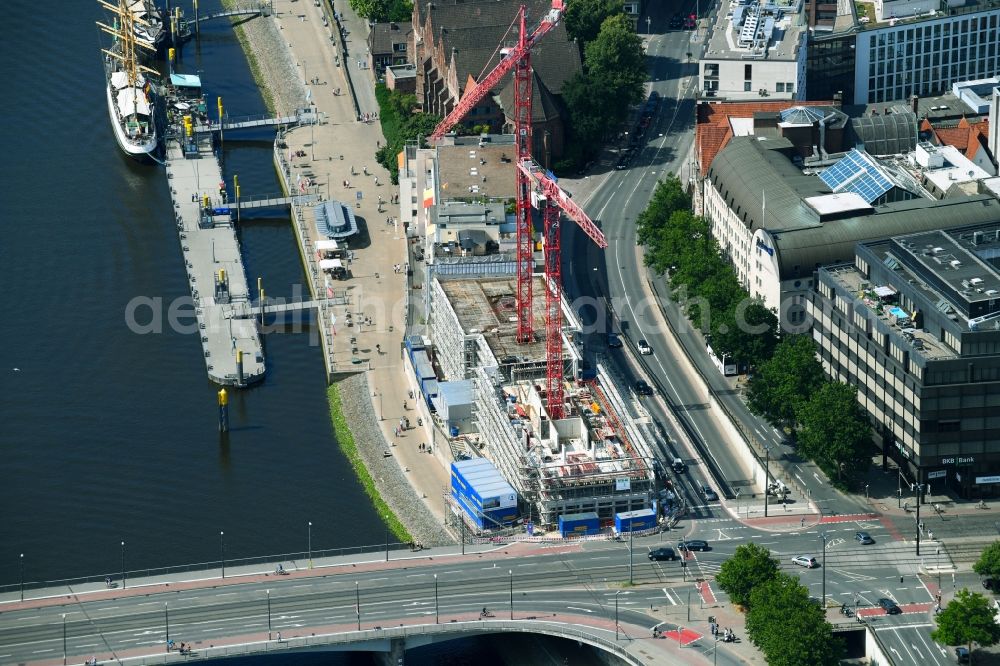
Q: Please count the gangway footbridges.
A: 4